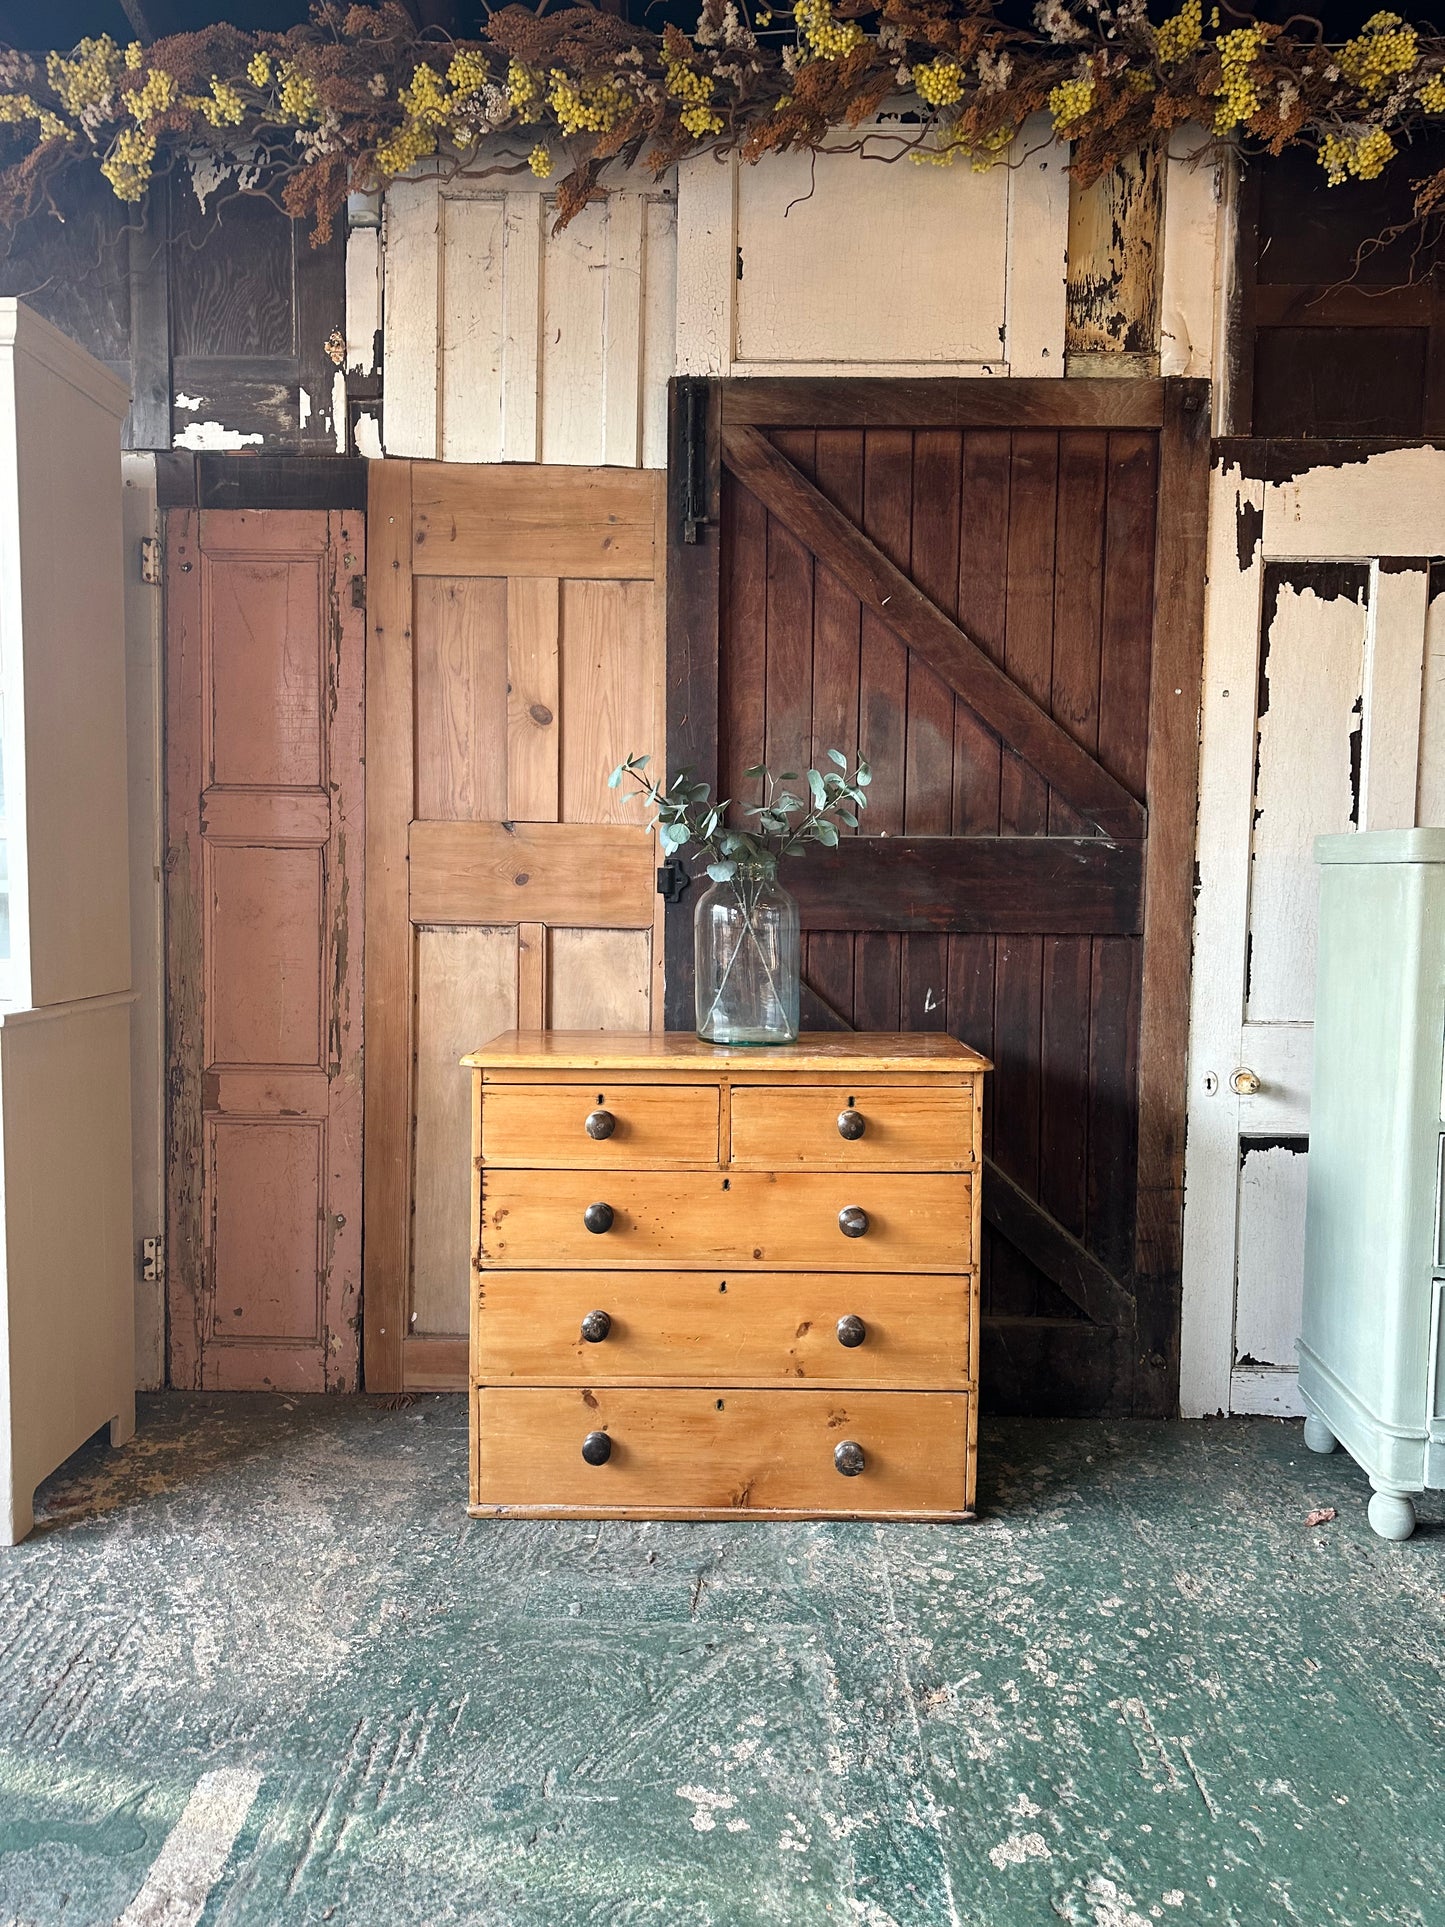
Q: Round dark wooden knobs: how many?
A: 8